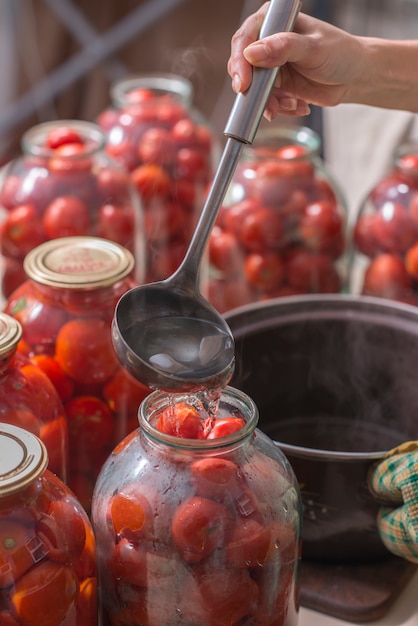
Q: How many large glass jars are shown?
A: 8